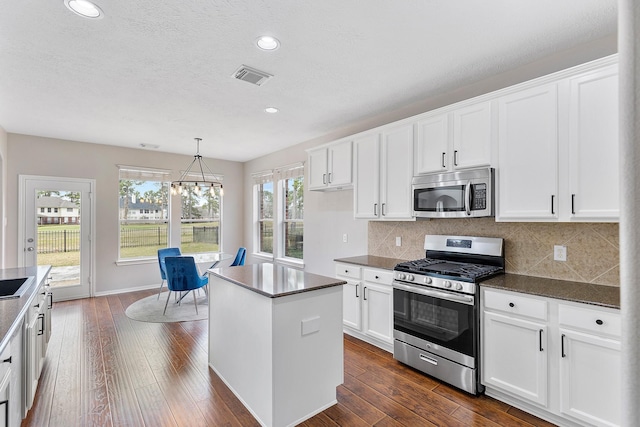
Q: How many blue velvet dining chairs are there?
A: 3